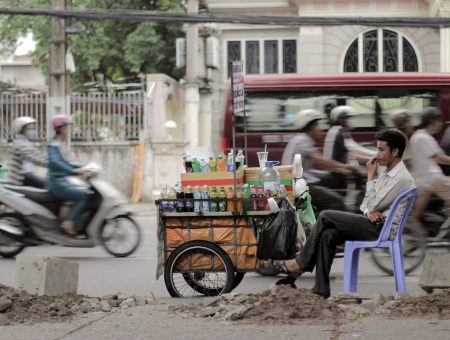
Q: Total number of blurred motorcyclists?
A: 6